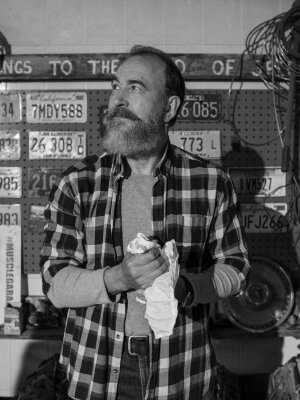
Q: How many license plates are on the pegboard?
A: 12